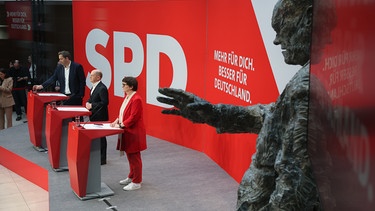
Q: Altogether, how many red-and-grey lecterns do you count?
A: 3